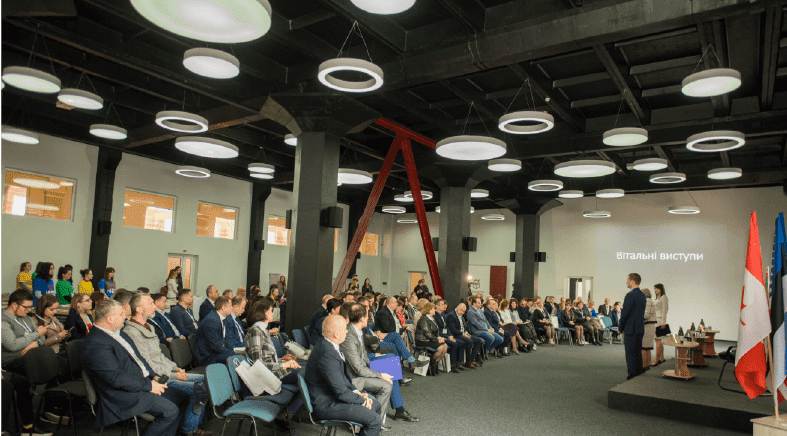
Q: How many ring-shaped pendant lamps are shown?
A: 13